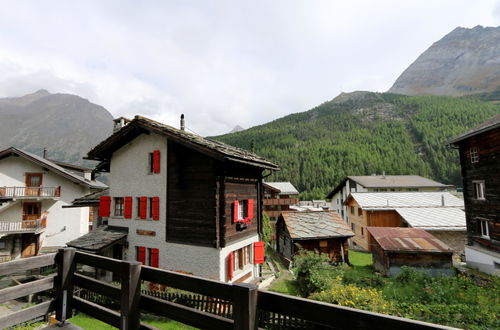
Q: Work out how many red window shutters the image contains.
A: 11